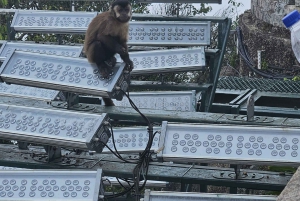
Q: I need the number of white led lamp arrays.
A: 12